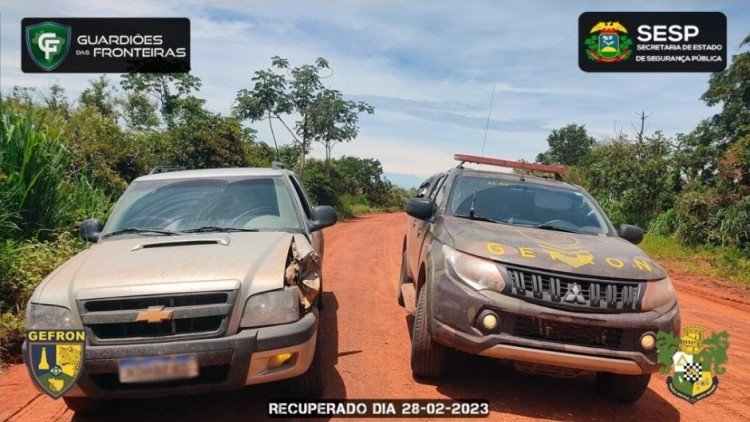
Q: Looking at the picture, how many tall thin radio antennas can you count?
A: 1